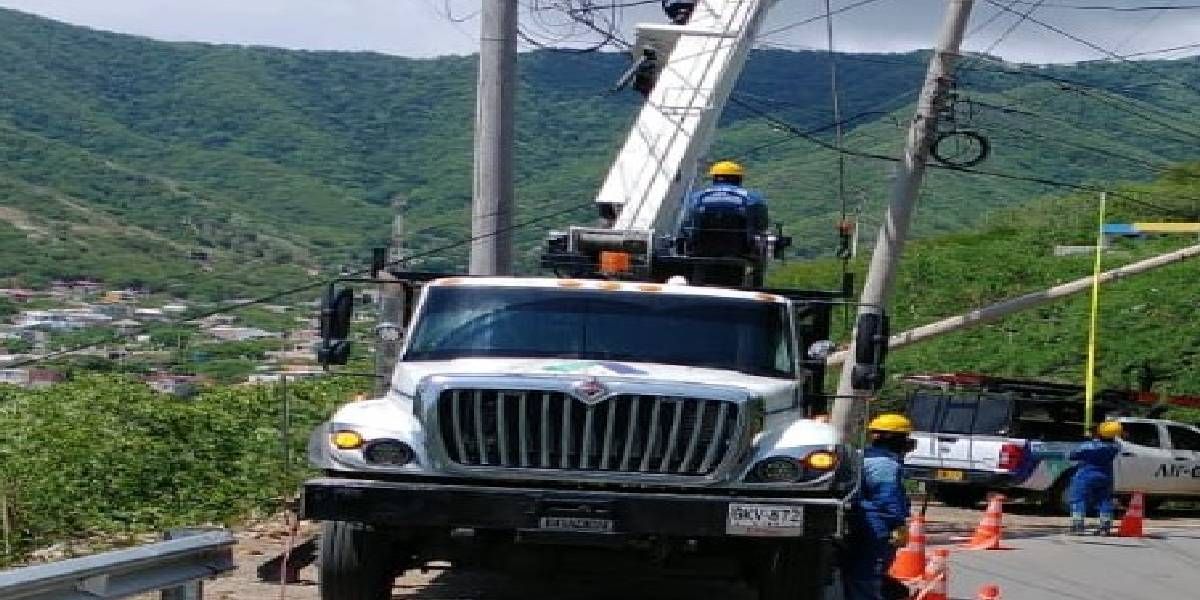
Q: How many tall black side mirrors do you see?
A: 2